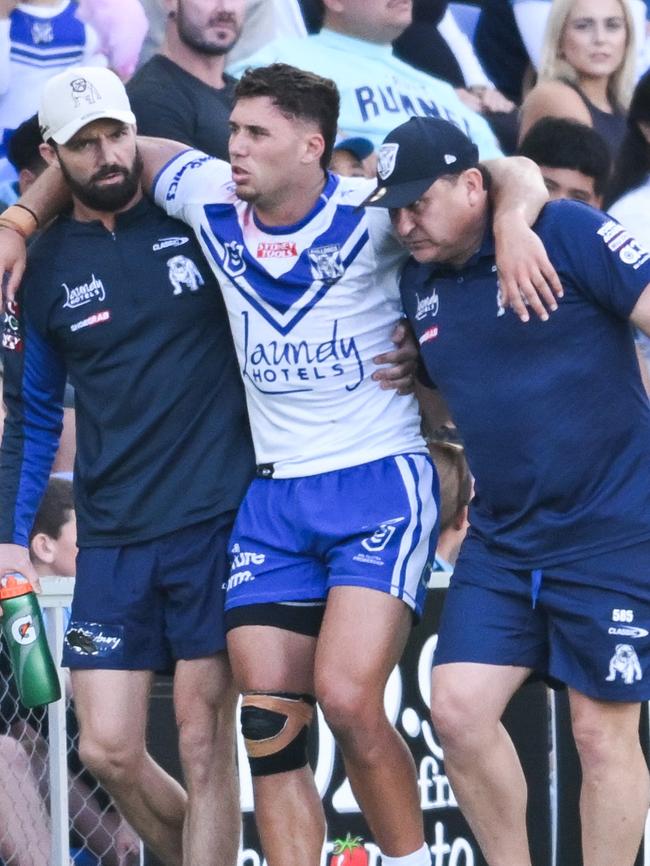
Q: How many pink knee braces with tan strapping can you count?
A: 0